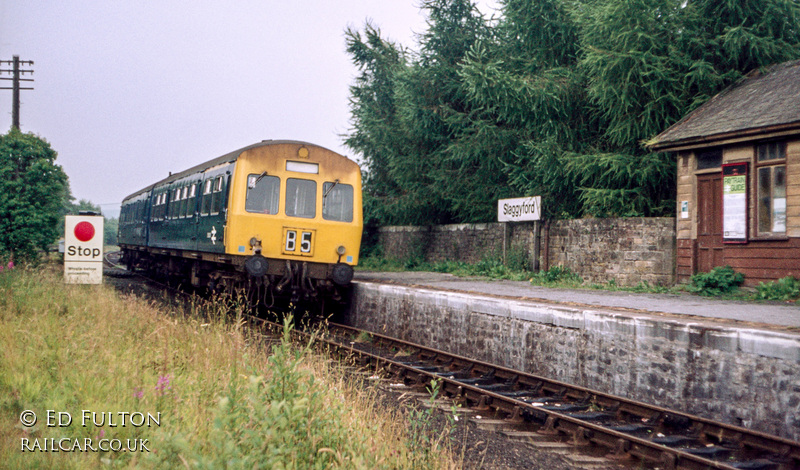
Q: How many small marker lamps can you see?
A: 2